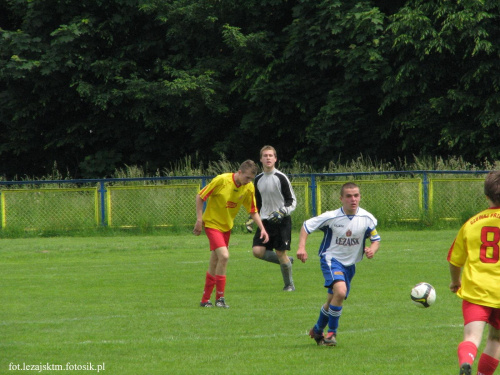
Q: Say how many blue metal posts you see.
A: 4